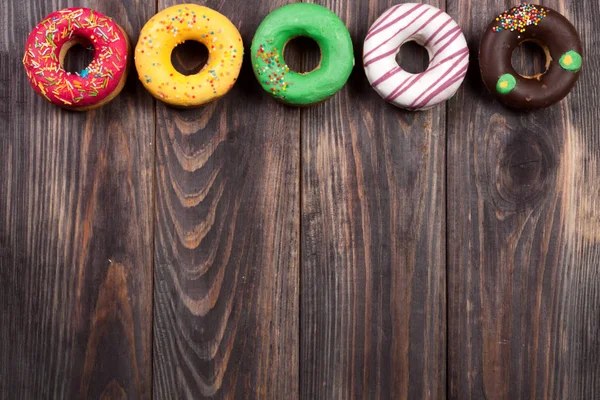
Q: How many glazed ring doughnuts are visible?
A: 5